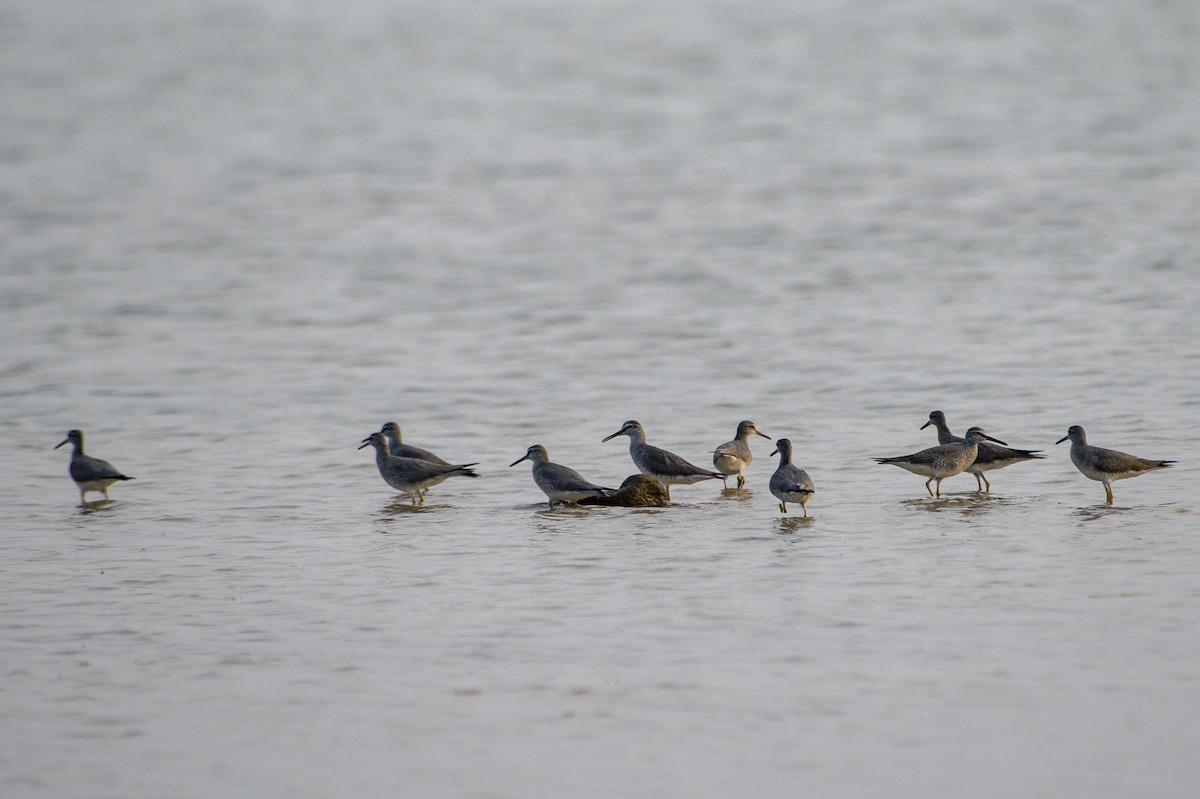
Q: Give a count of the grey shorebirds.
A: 10